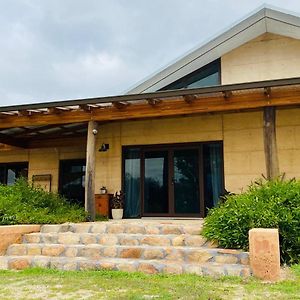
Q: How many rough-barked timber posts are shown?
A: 2